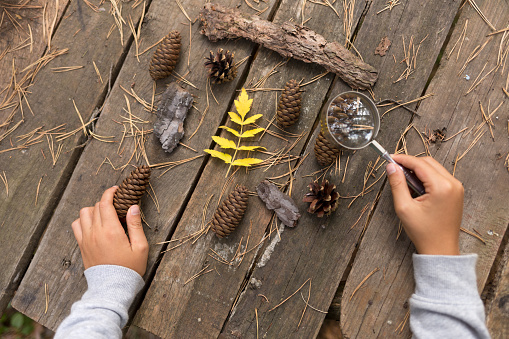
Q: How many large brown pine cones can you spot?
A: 5